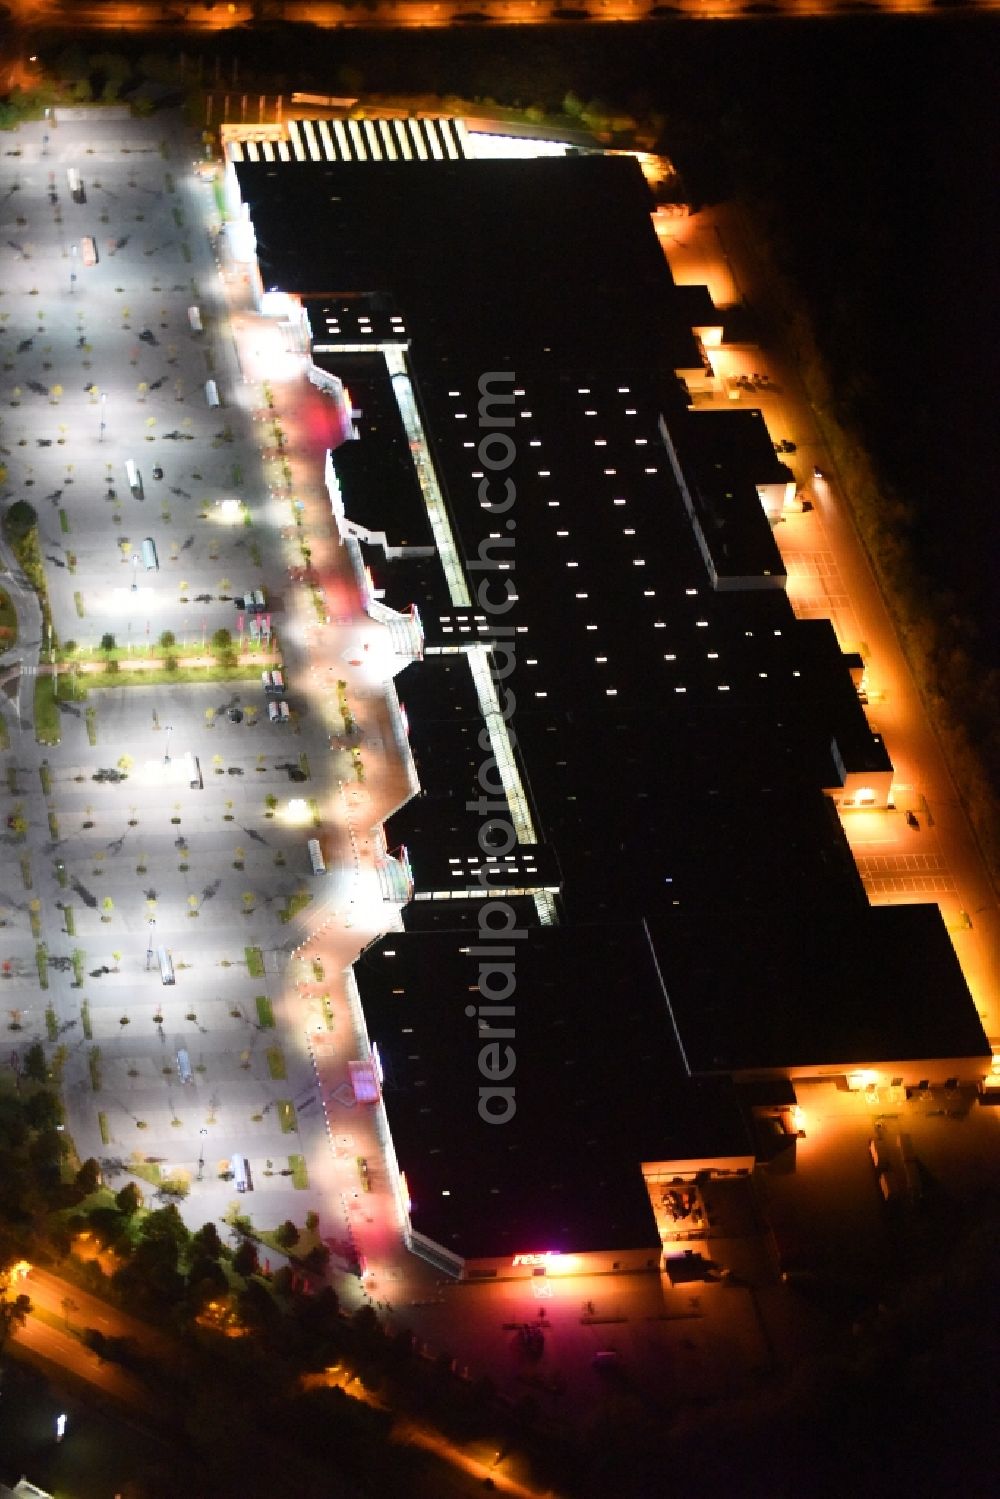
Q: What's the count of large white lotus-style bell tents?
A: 0